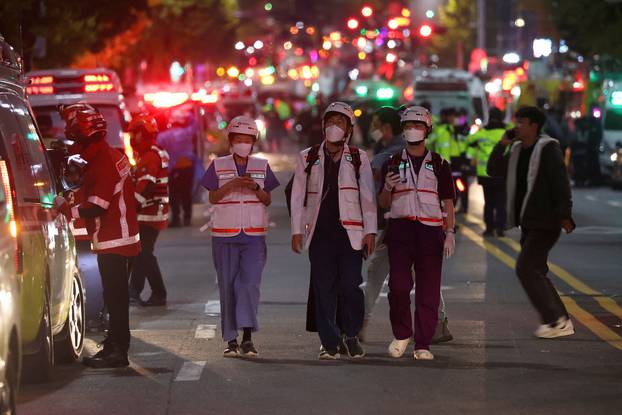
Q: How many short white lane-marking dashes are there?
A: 3